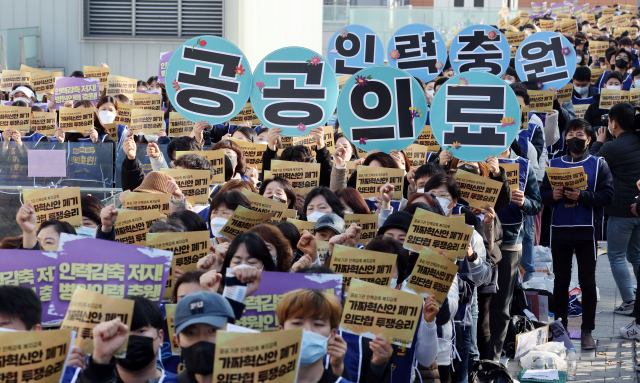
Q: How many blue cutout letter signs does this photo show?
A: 8